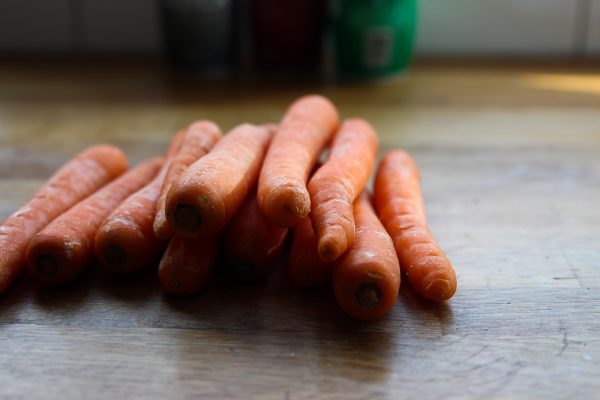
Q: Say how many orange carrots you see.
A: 12